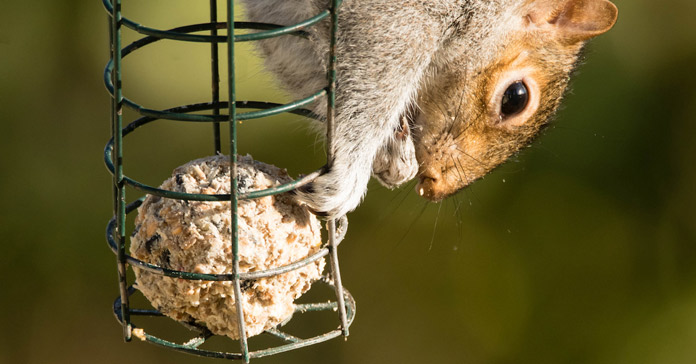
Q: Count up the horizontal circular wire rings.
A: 5